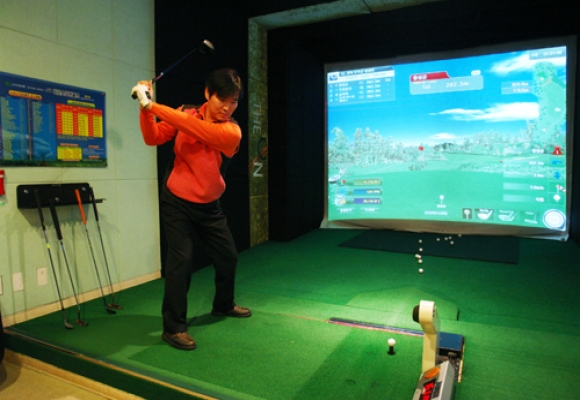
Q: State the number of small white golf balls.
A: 12